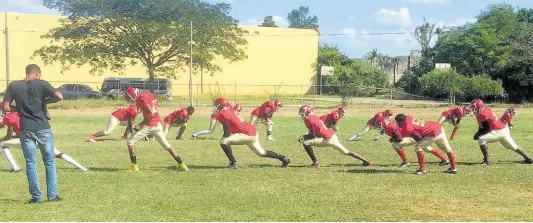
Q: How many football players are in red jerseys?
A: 15